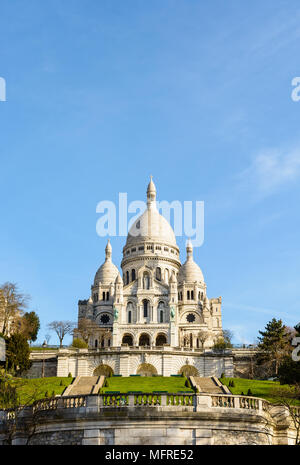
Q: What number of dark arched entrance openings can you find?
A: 3